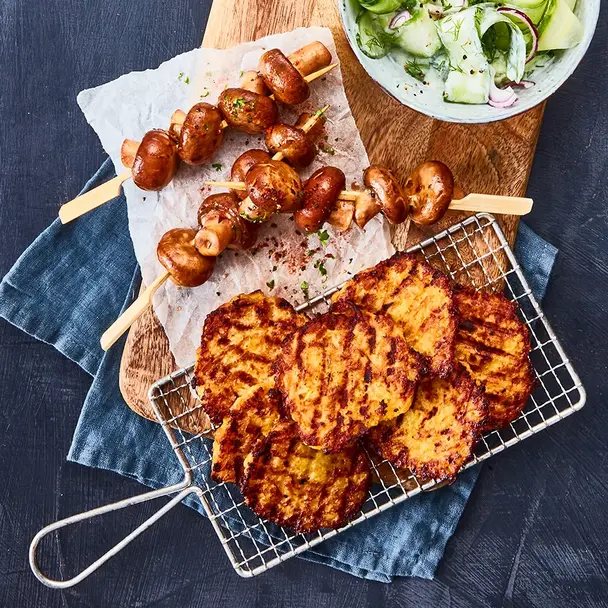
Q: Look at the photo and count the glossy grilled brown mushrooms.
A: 12